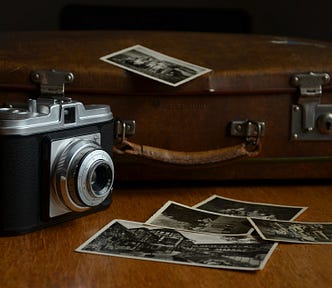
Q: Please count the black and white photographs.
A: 5